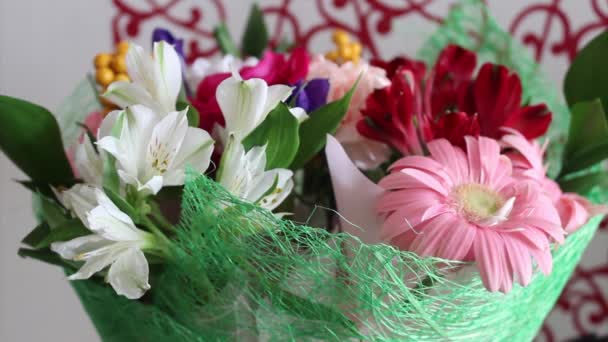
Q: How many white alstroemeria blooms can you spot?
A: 5